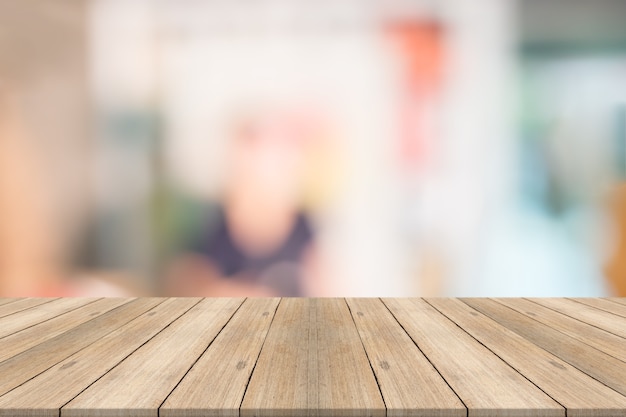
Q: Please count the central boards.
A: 1